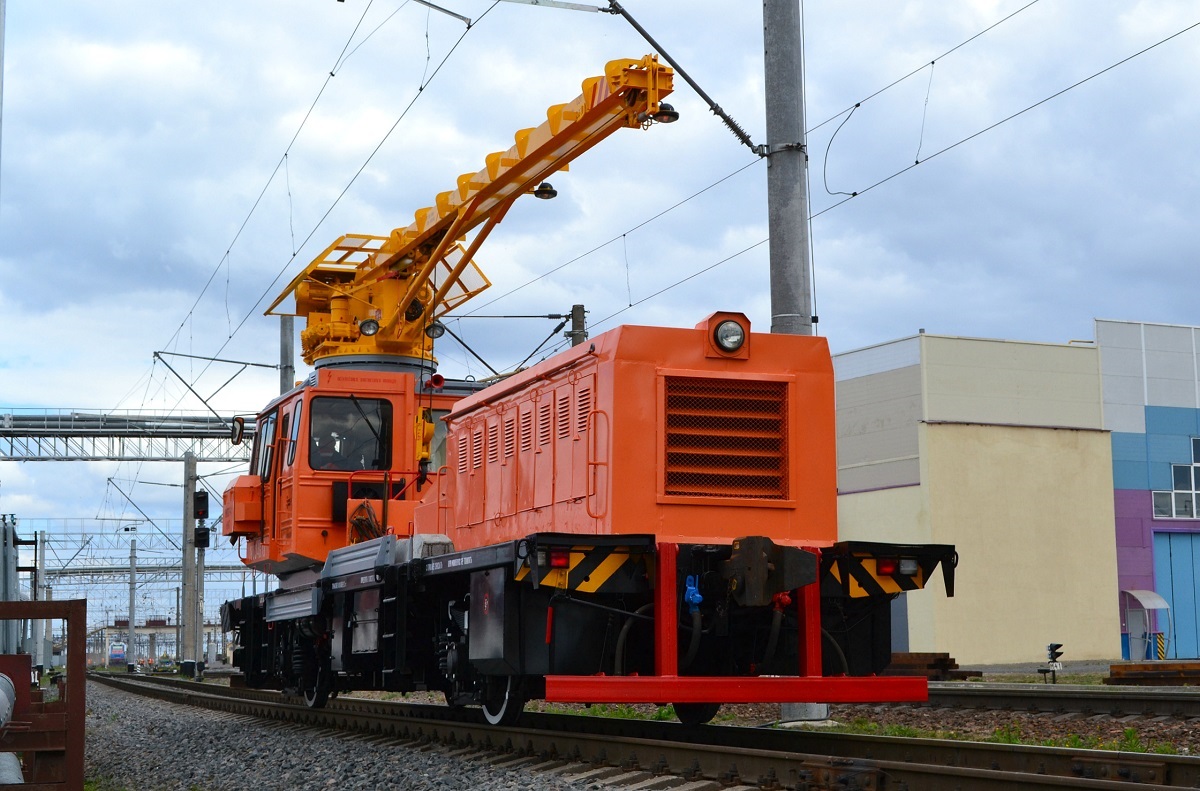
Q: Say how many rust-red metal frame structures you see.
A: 1